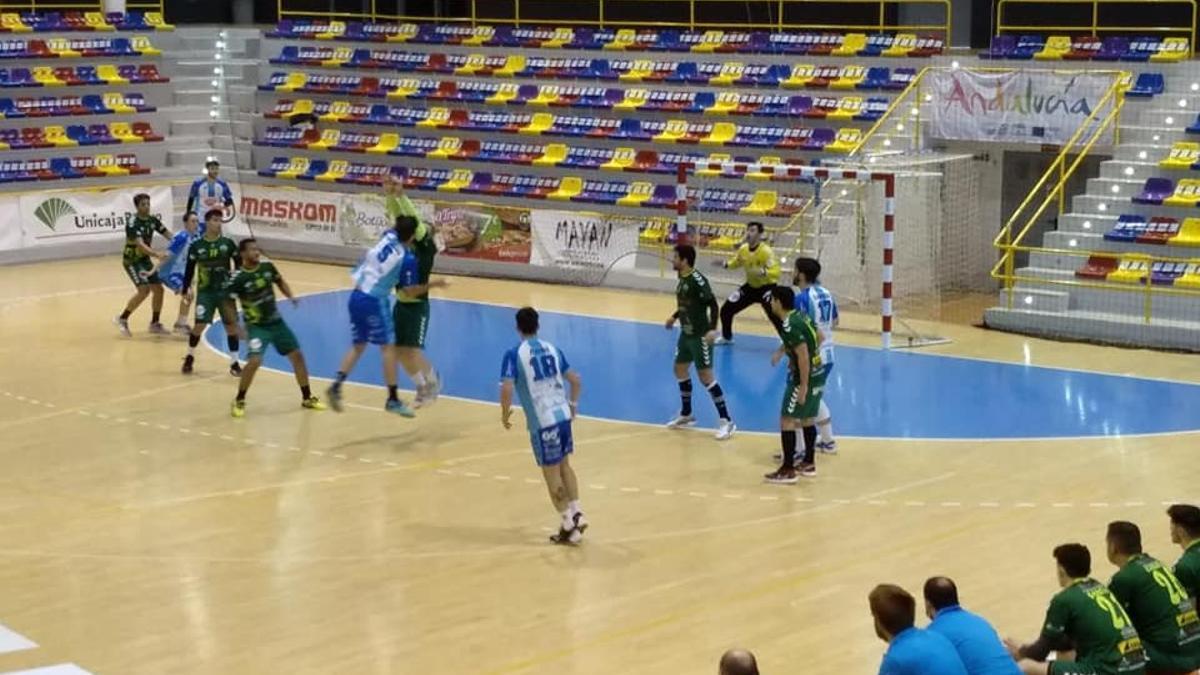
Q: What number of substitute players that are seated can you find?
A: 3